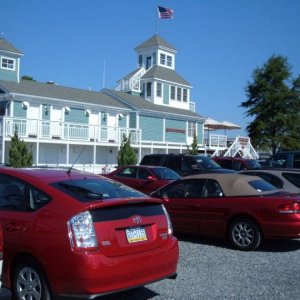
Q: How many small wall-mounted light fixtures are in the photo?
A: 4